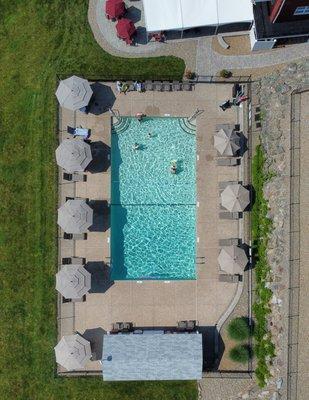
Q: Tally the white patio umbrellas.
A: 8